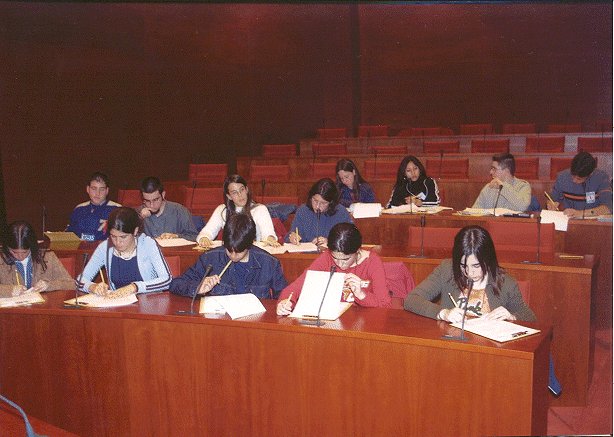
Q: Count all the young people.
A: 13